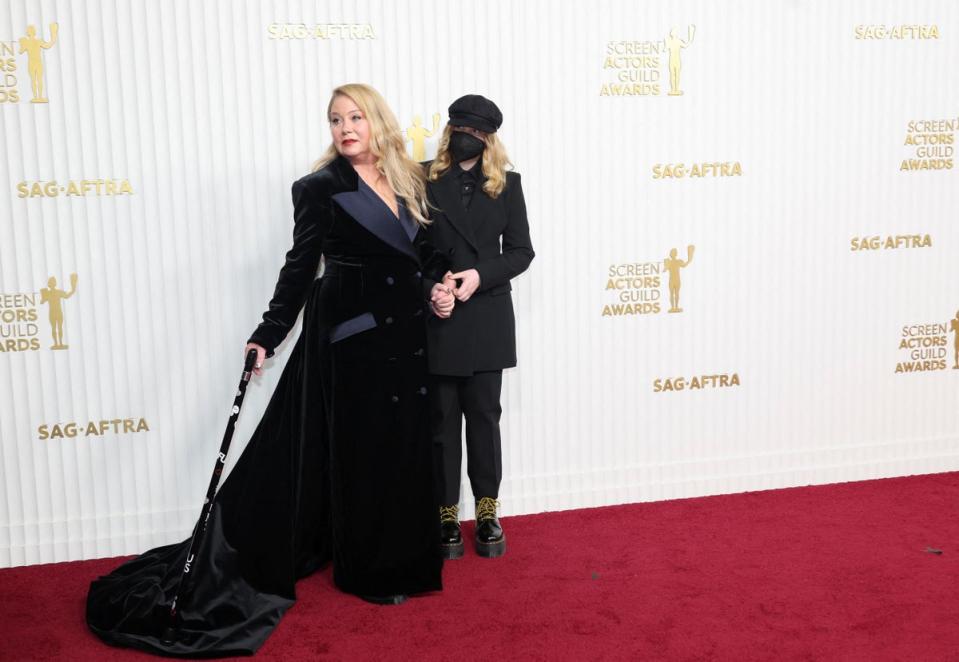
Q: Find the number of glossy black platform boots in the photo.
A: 2